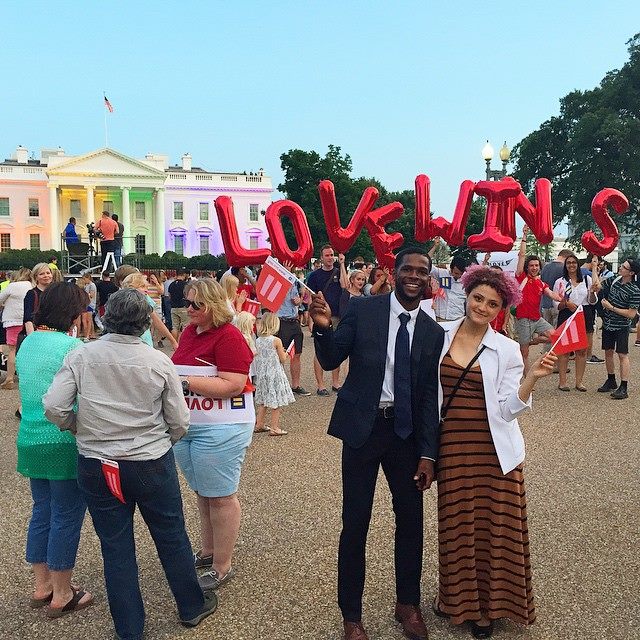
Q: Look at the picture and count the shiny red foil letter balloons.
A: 8